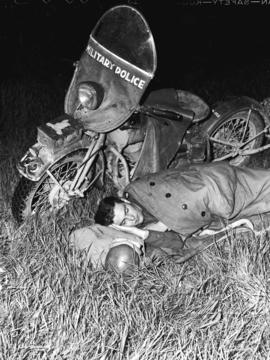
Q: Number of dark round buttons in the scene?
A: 4